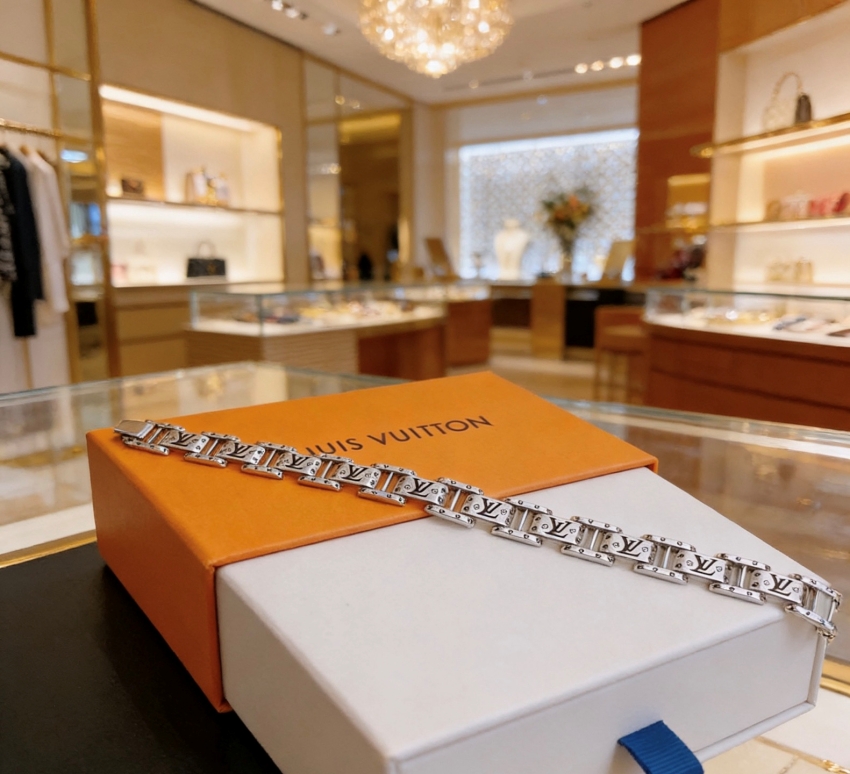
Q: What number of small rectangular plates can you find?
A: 10